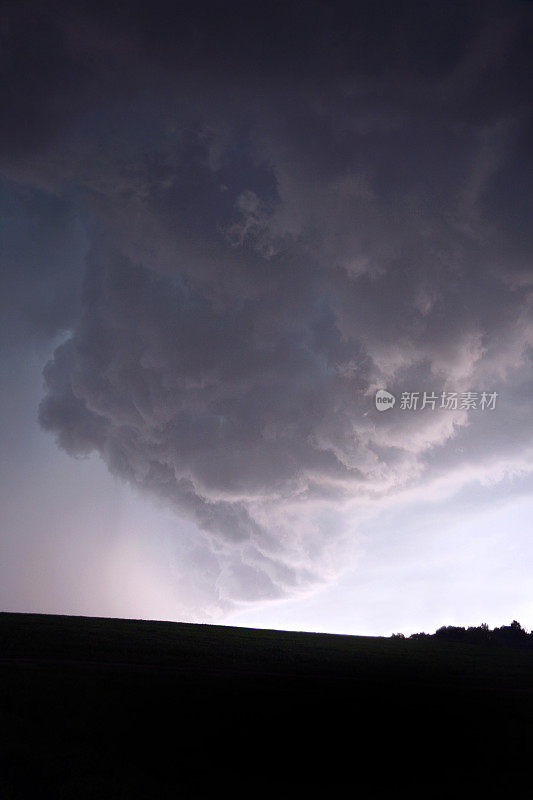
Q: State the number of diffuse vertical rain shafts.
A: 1